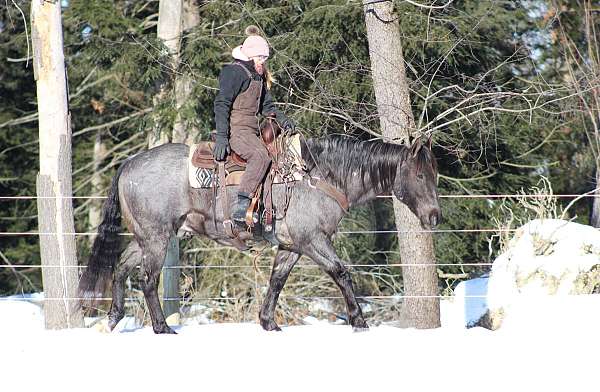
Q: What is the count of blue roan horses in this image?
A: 1